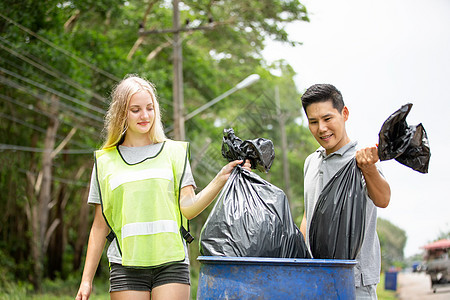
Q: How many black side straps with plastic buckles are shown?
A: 2